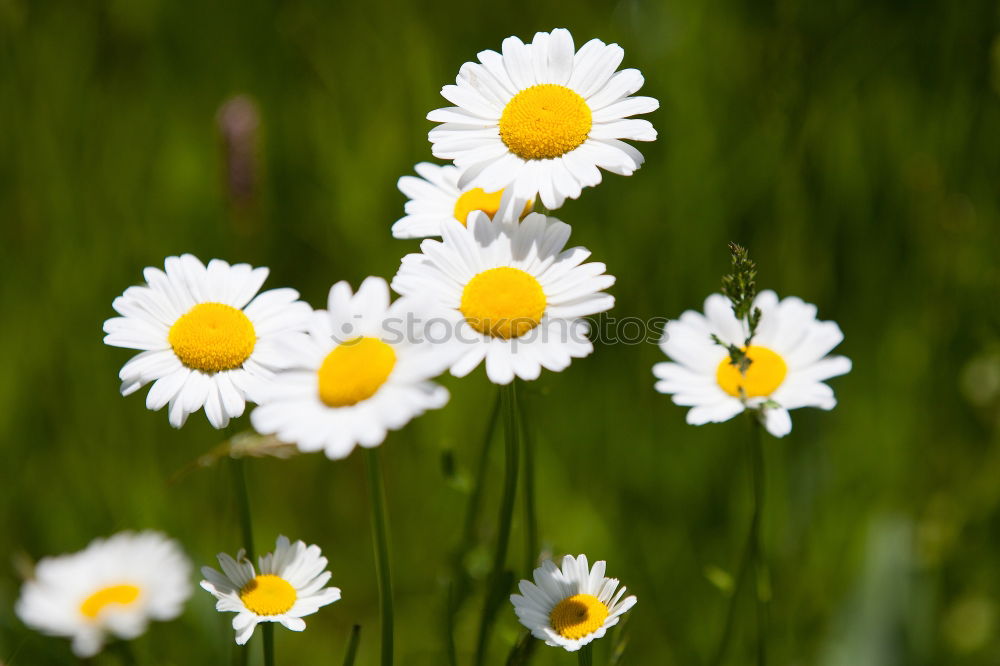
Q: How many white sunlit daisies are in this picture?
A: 9